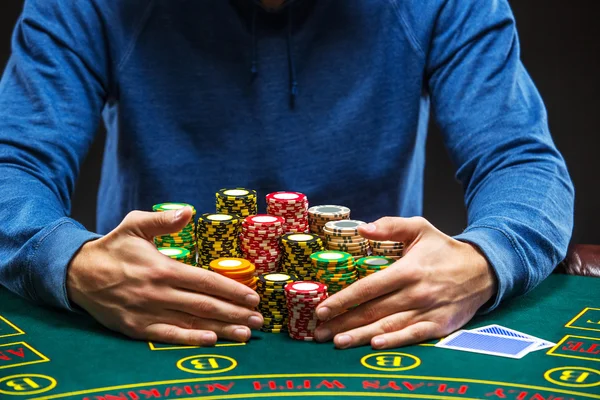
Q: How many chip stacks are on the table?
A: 15